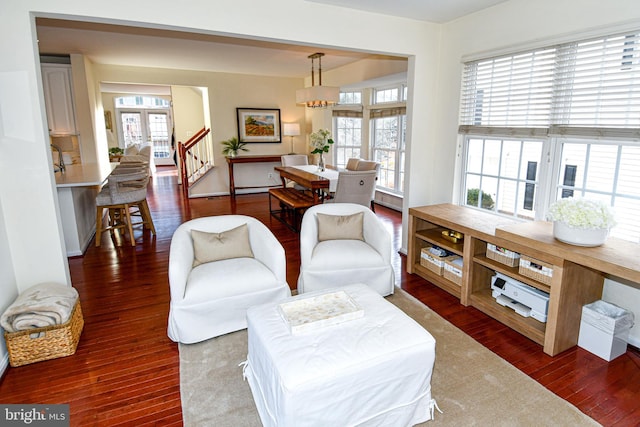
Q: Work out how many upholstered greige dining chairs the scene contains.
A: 4